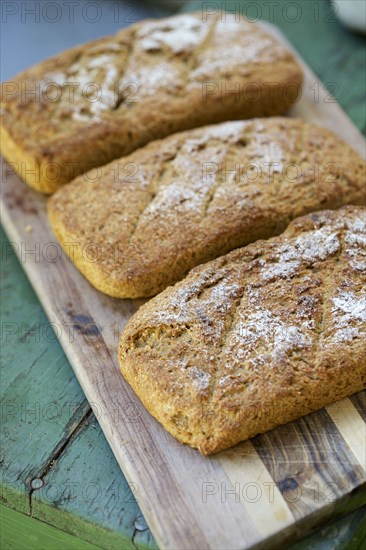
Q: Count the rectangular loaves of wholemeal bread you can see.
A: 3